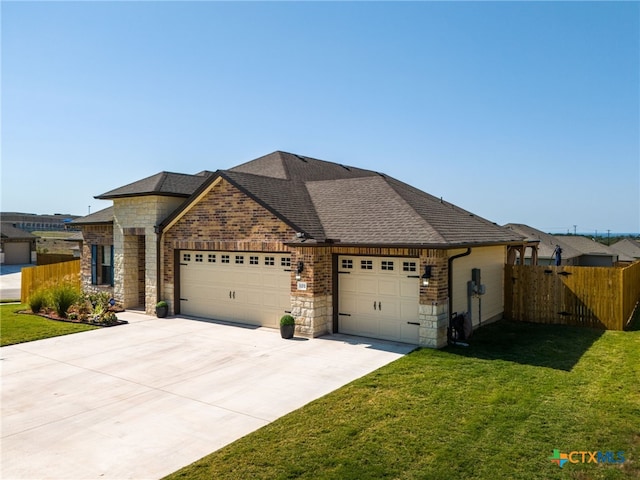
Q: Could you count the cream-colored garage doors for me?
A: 2